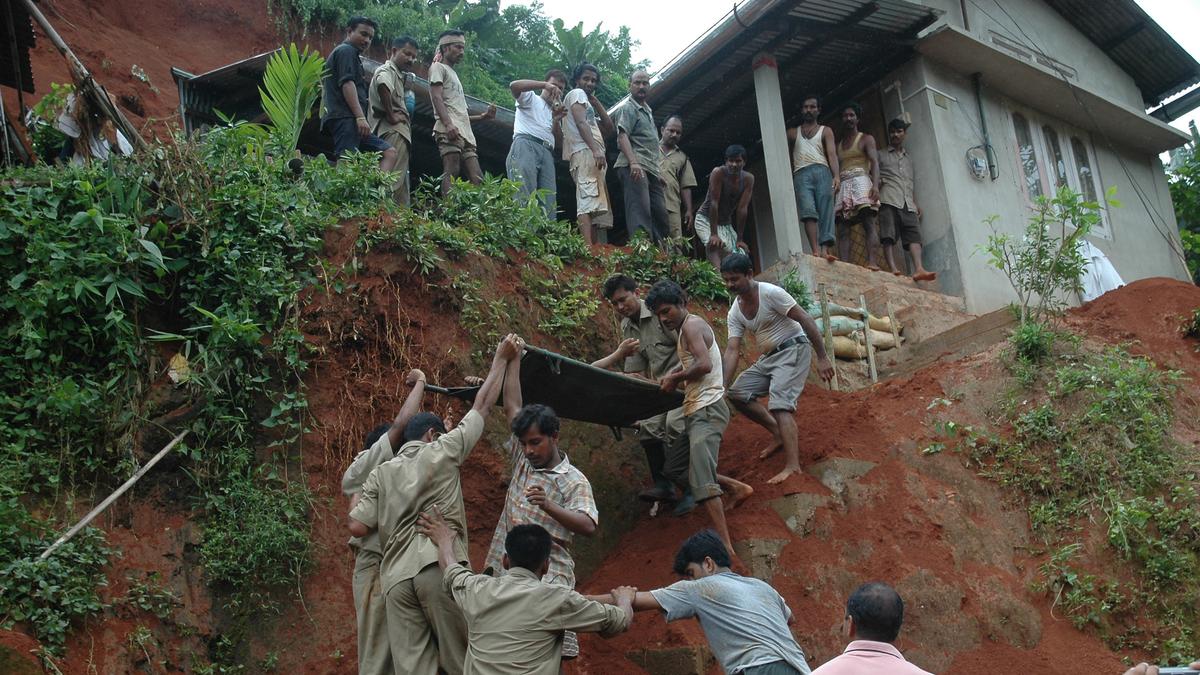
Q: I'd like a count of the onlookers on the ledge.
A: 11